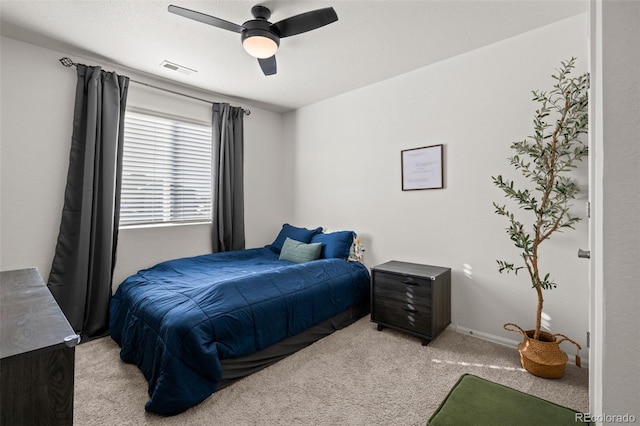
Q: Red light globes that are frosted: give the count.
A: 0